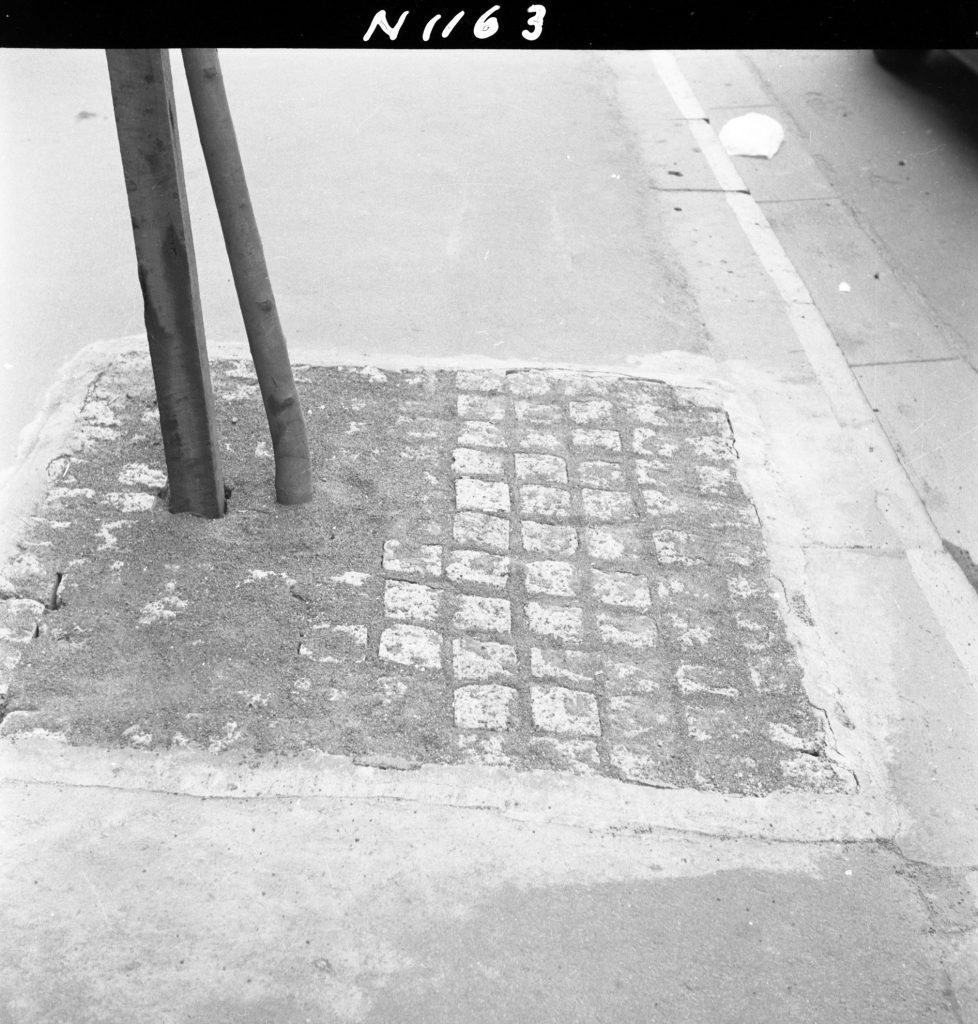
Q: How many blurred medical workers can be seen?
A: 0